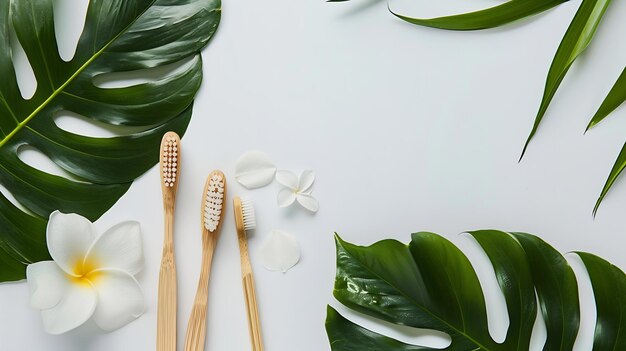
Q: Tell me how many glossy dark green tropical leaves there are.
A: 2